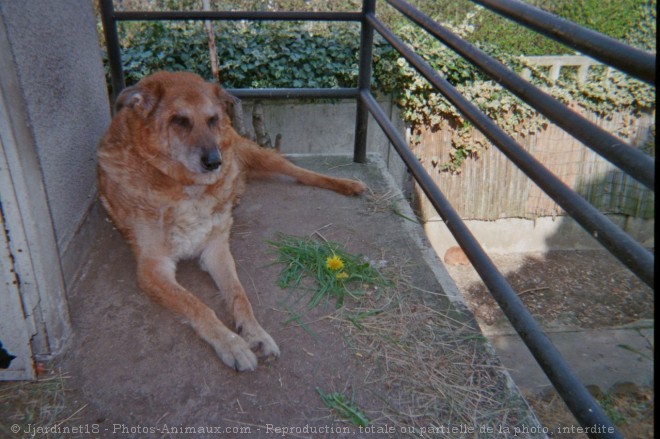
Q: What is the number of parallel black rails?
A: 4